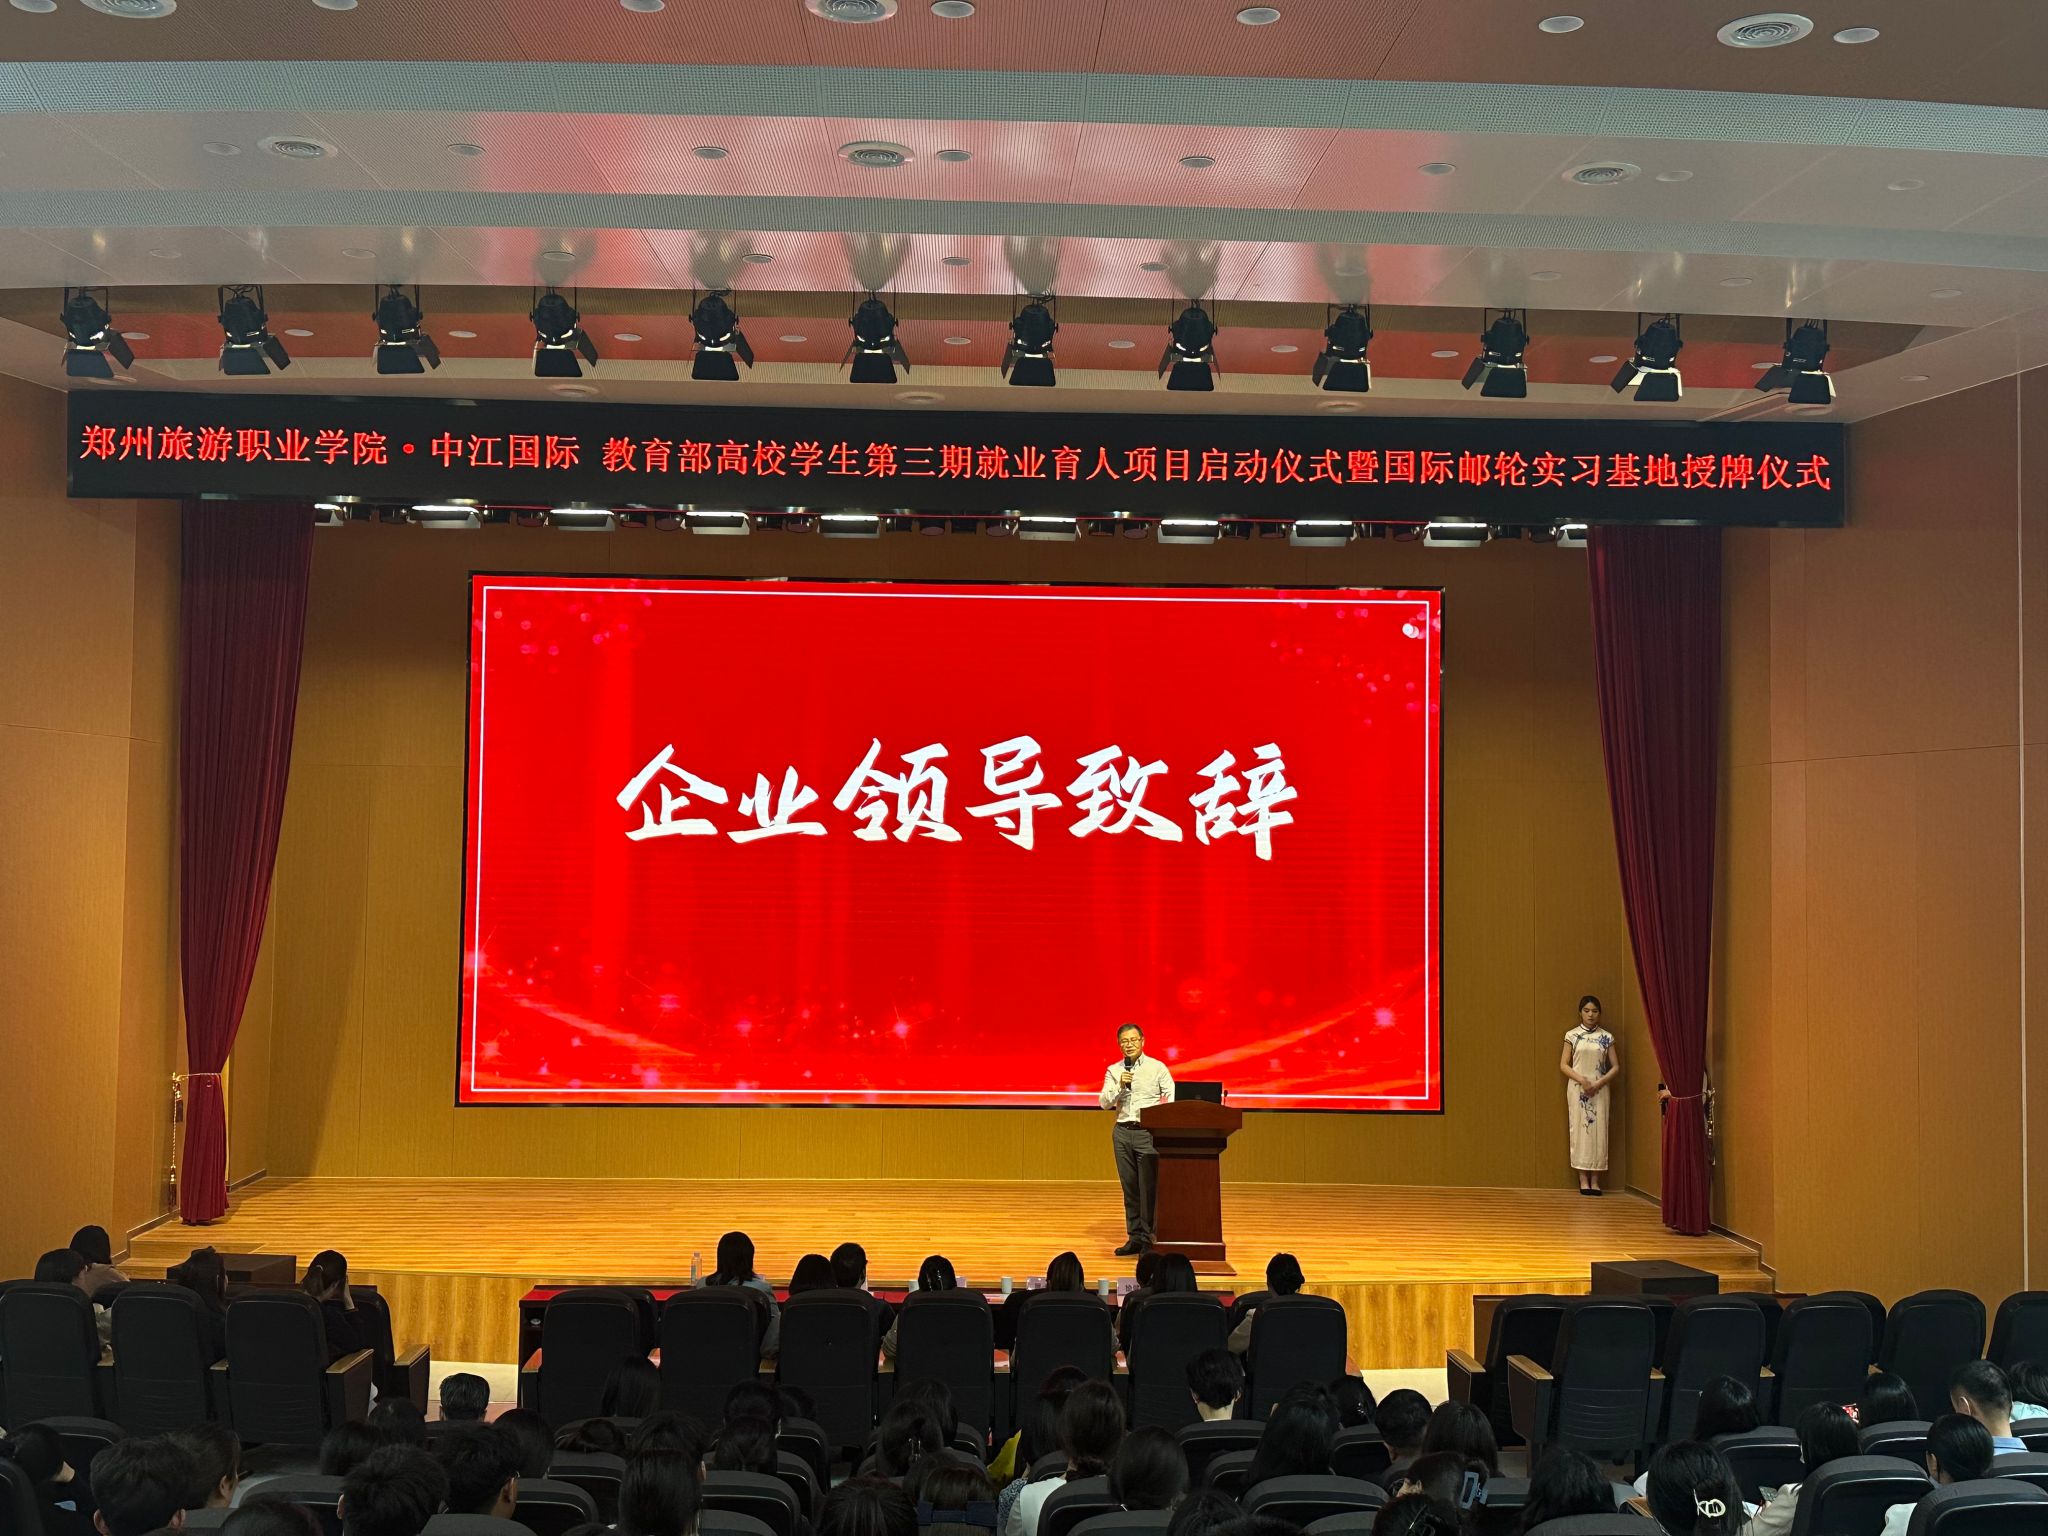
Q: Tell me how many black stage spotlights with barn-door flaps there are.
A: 12